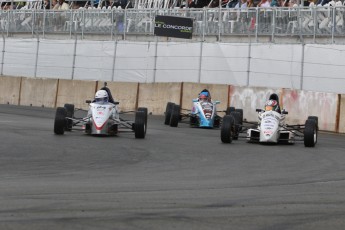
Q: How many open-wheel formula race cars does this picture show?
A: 3